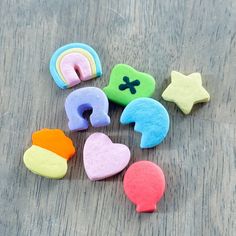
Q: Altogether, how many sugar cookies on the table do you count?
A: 8